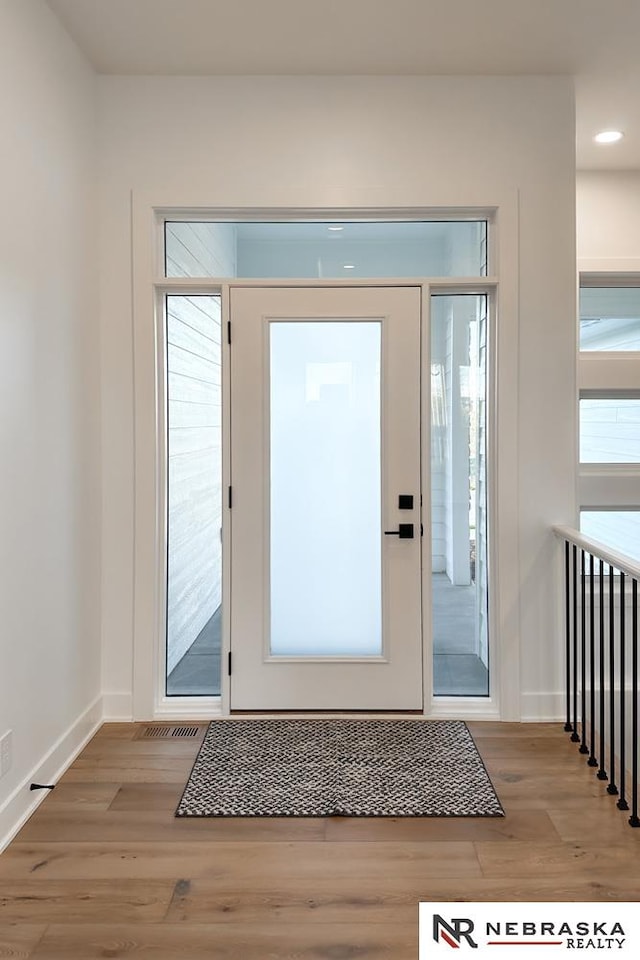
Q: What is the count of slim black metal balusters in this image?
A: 8